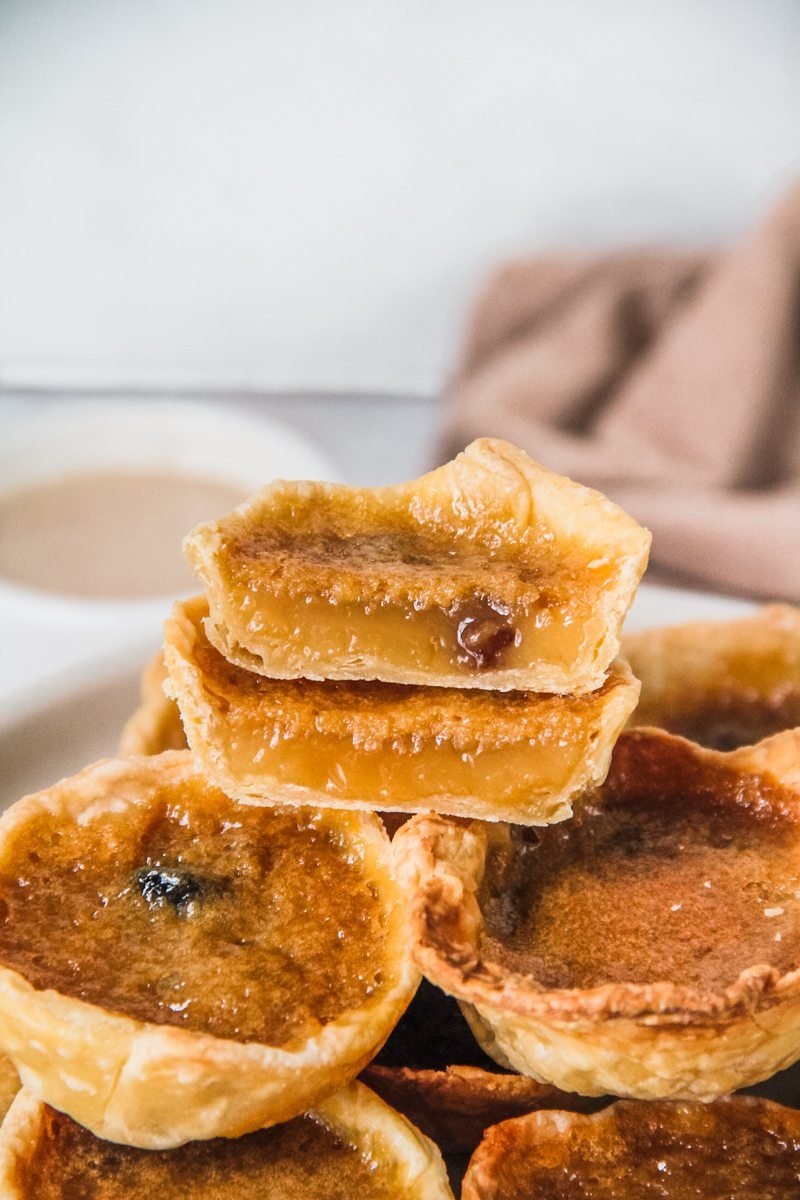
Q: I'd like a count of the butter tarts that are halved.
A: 2